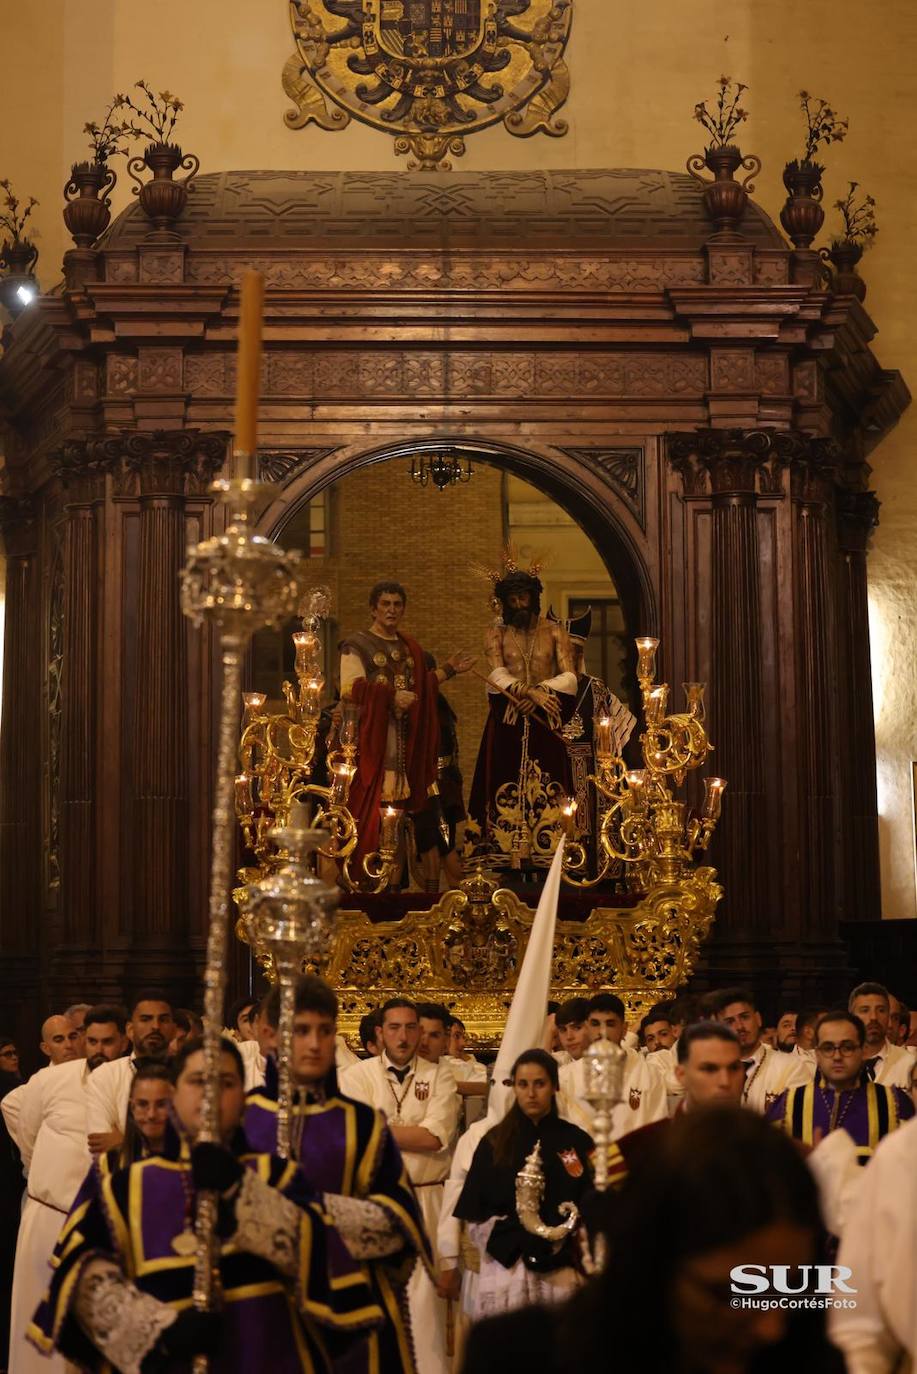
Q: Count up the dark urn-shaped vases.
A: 6